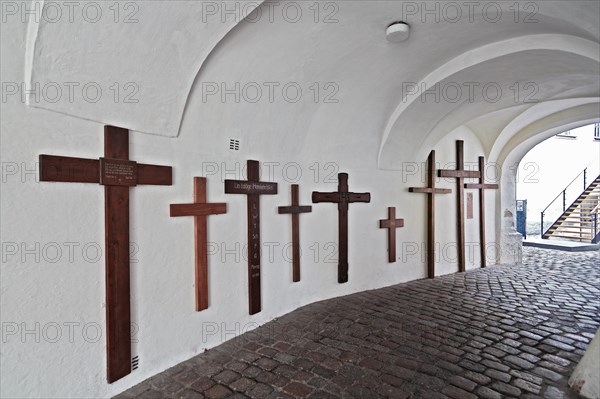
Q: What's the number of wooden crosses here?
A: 9